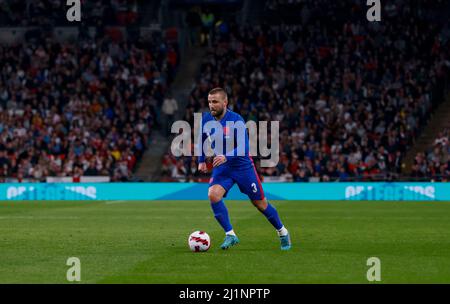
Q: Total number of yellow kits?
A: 0